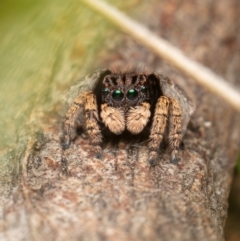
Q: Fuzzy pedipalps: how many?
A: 2